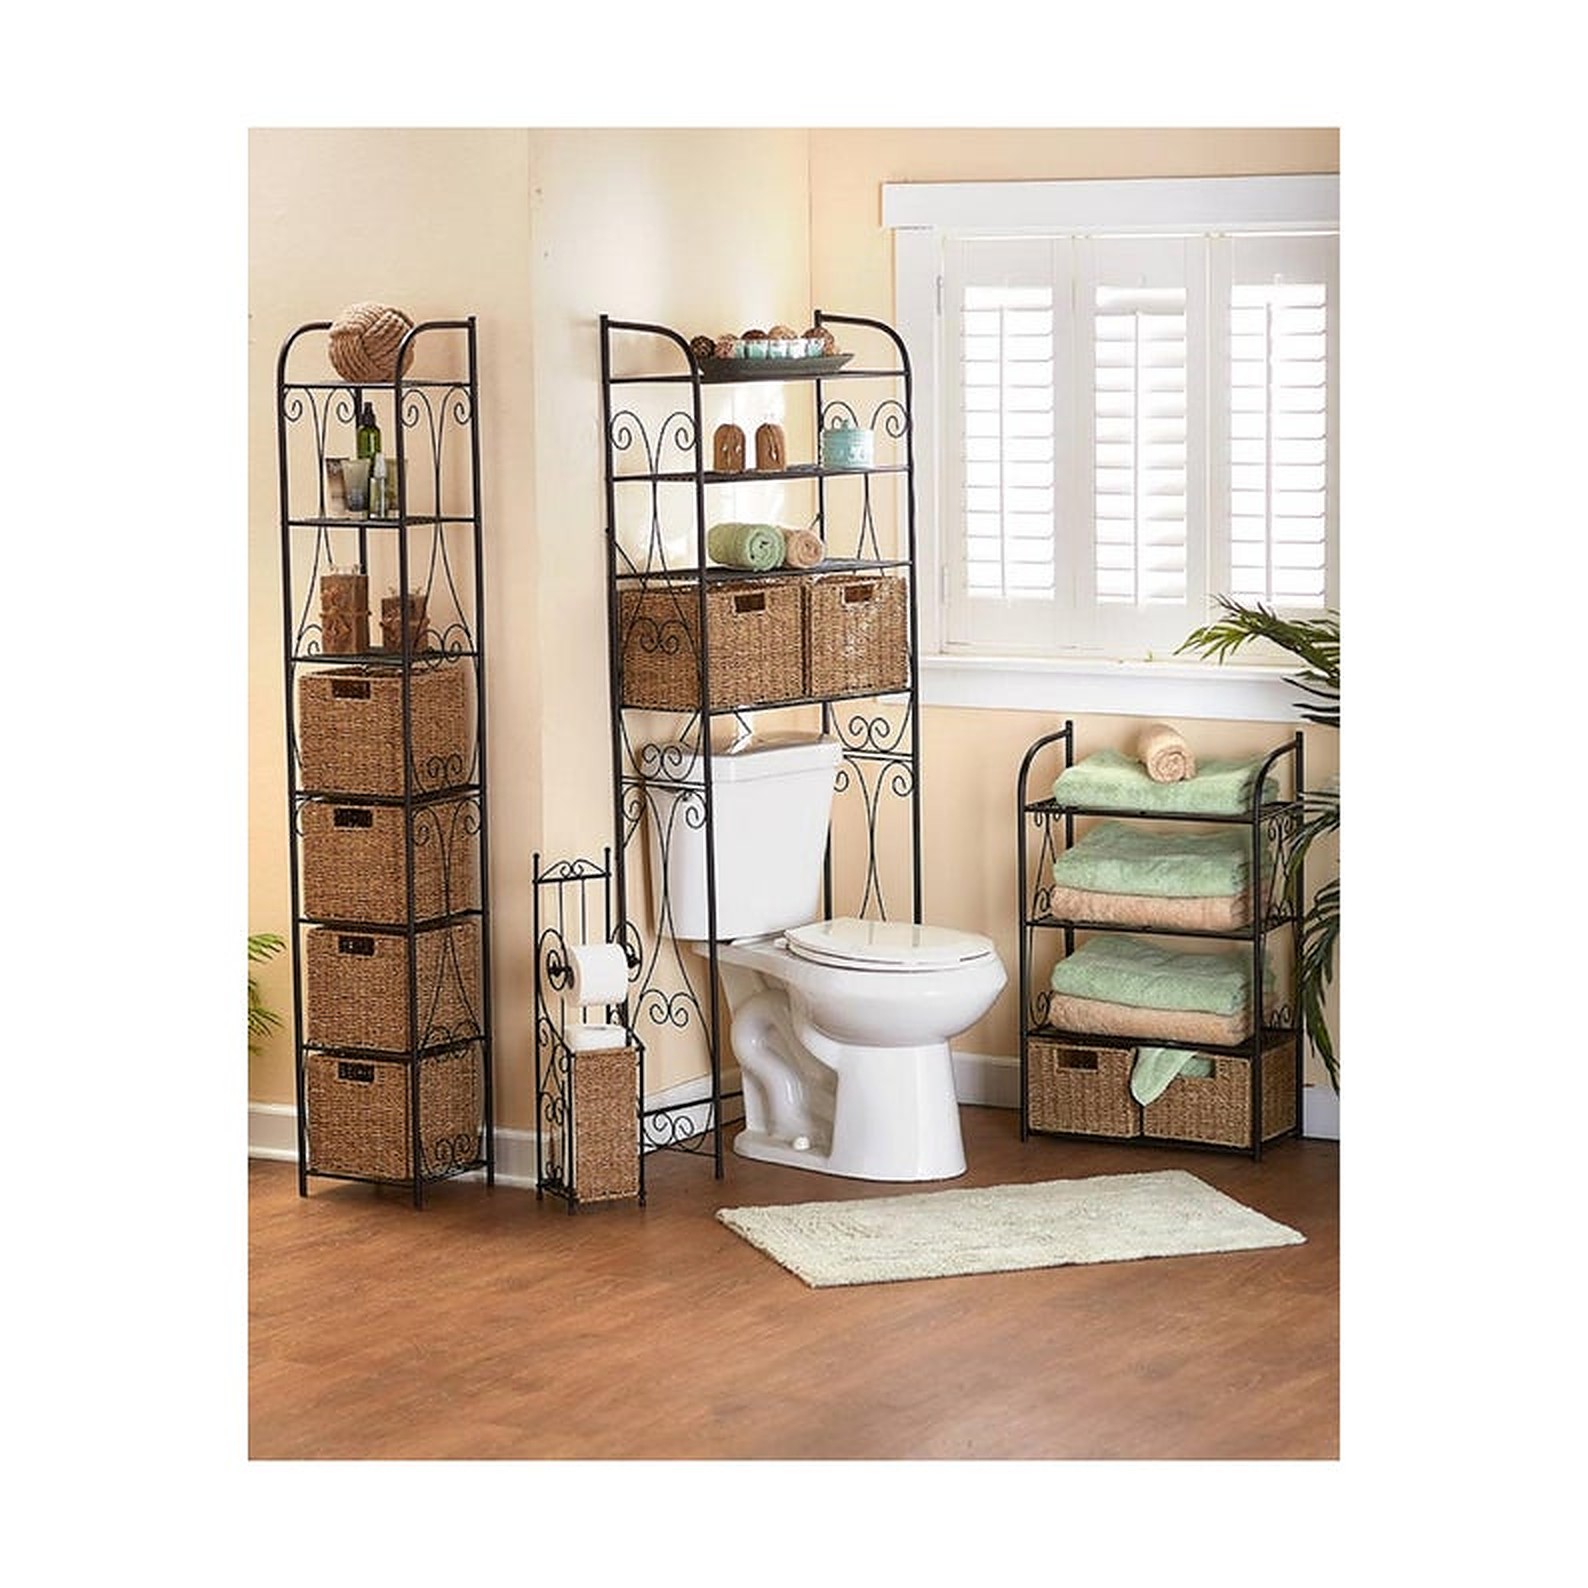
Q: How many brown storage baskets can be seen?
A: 9